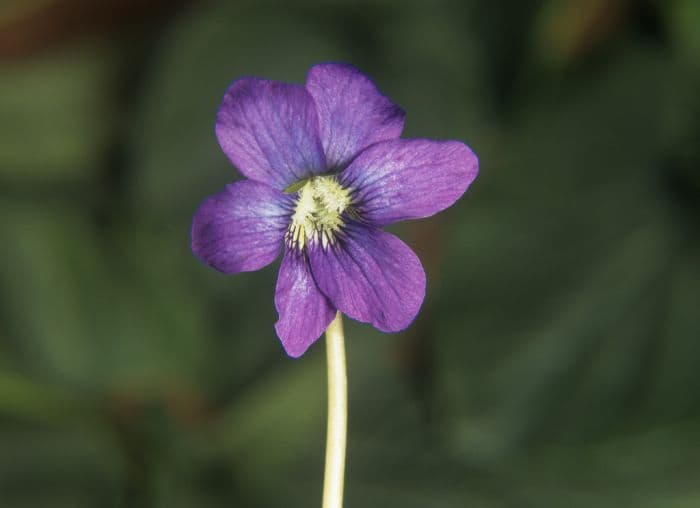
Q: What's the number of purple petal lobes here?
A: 6